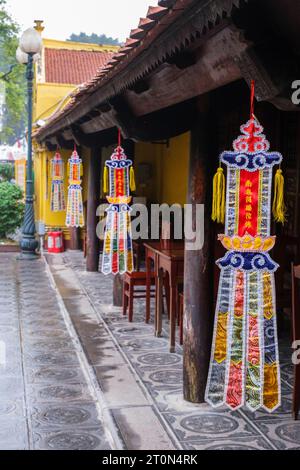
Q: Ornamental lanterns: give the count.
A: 4